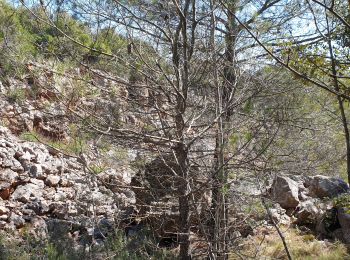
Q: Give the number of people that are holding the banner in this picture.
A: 0